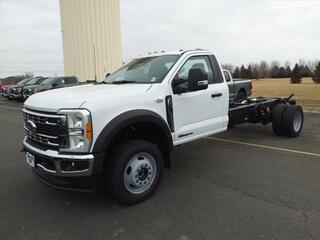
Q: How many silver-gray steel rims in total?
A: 2